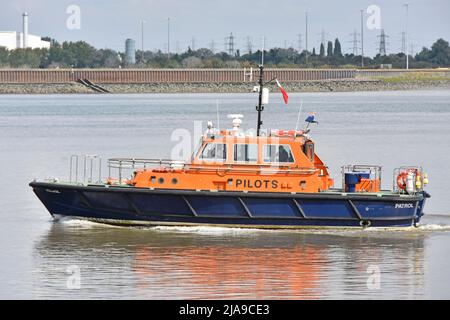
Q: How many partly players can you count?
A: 0